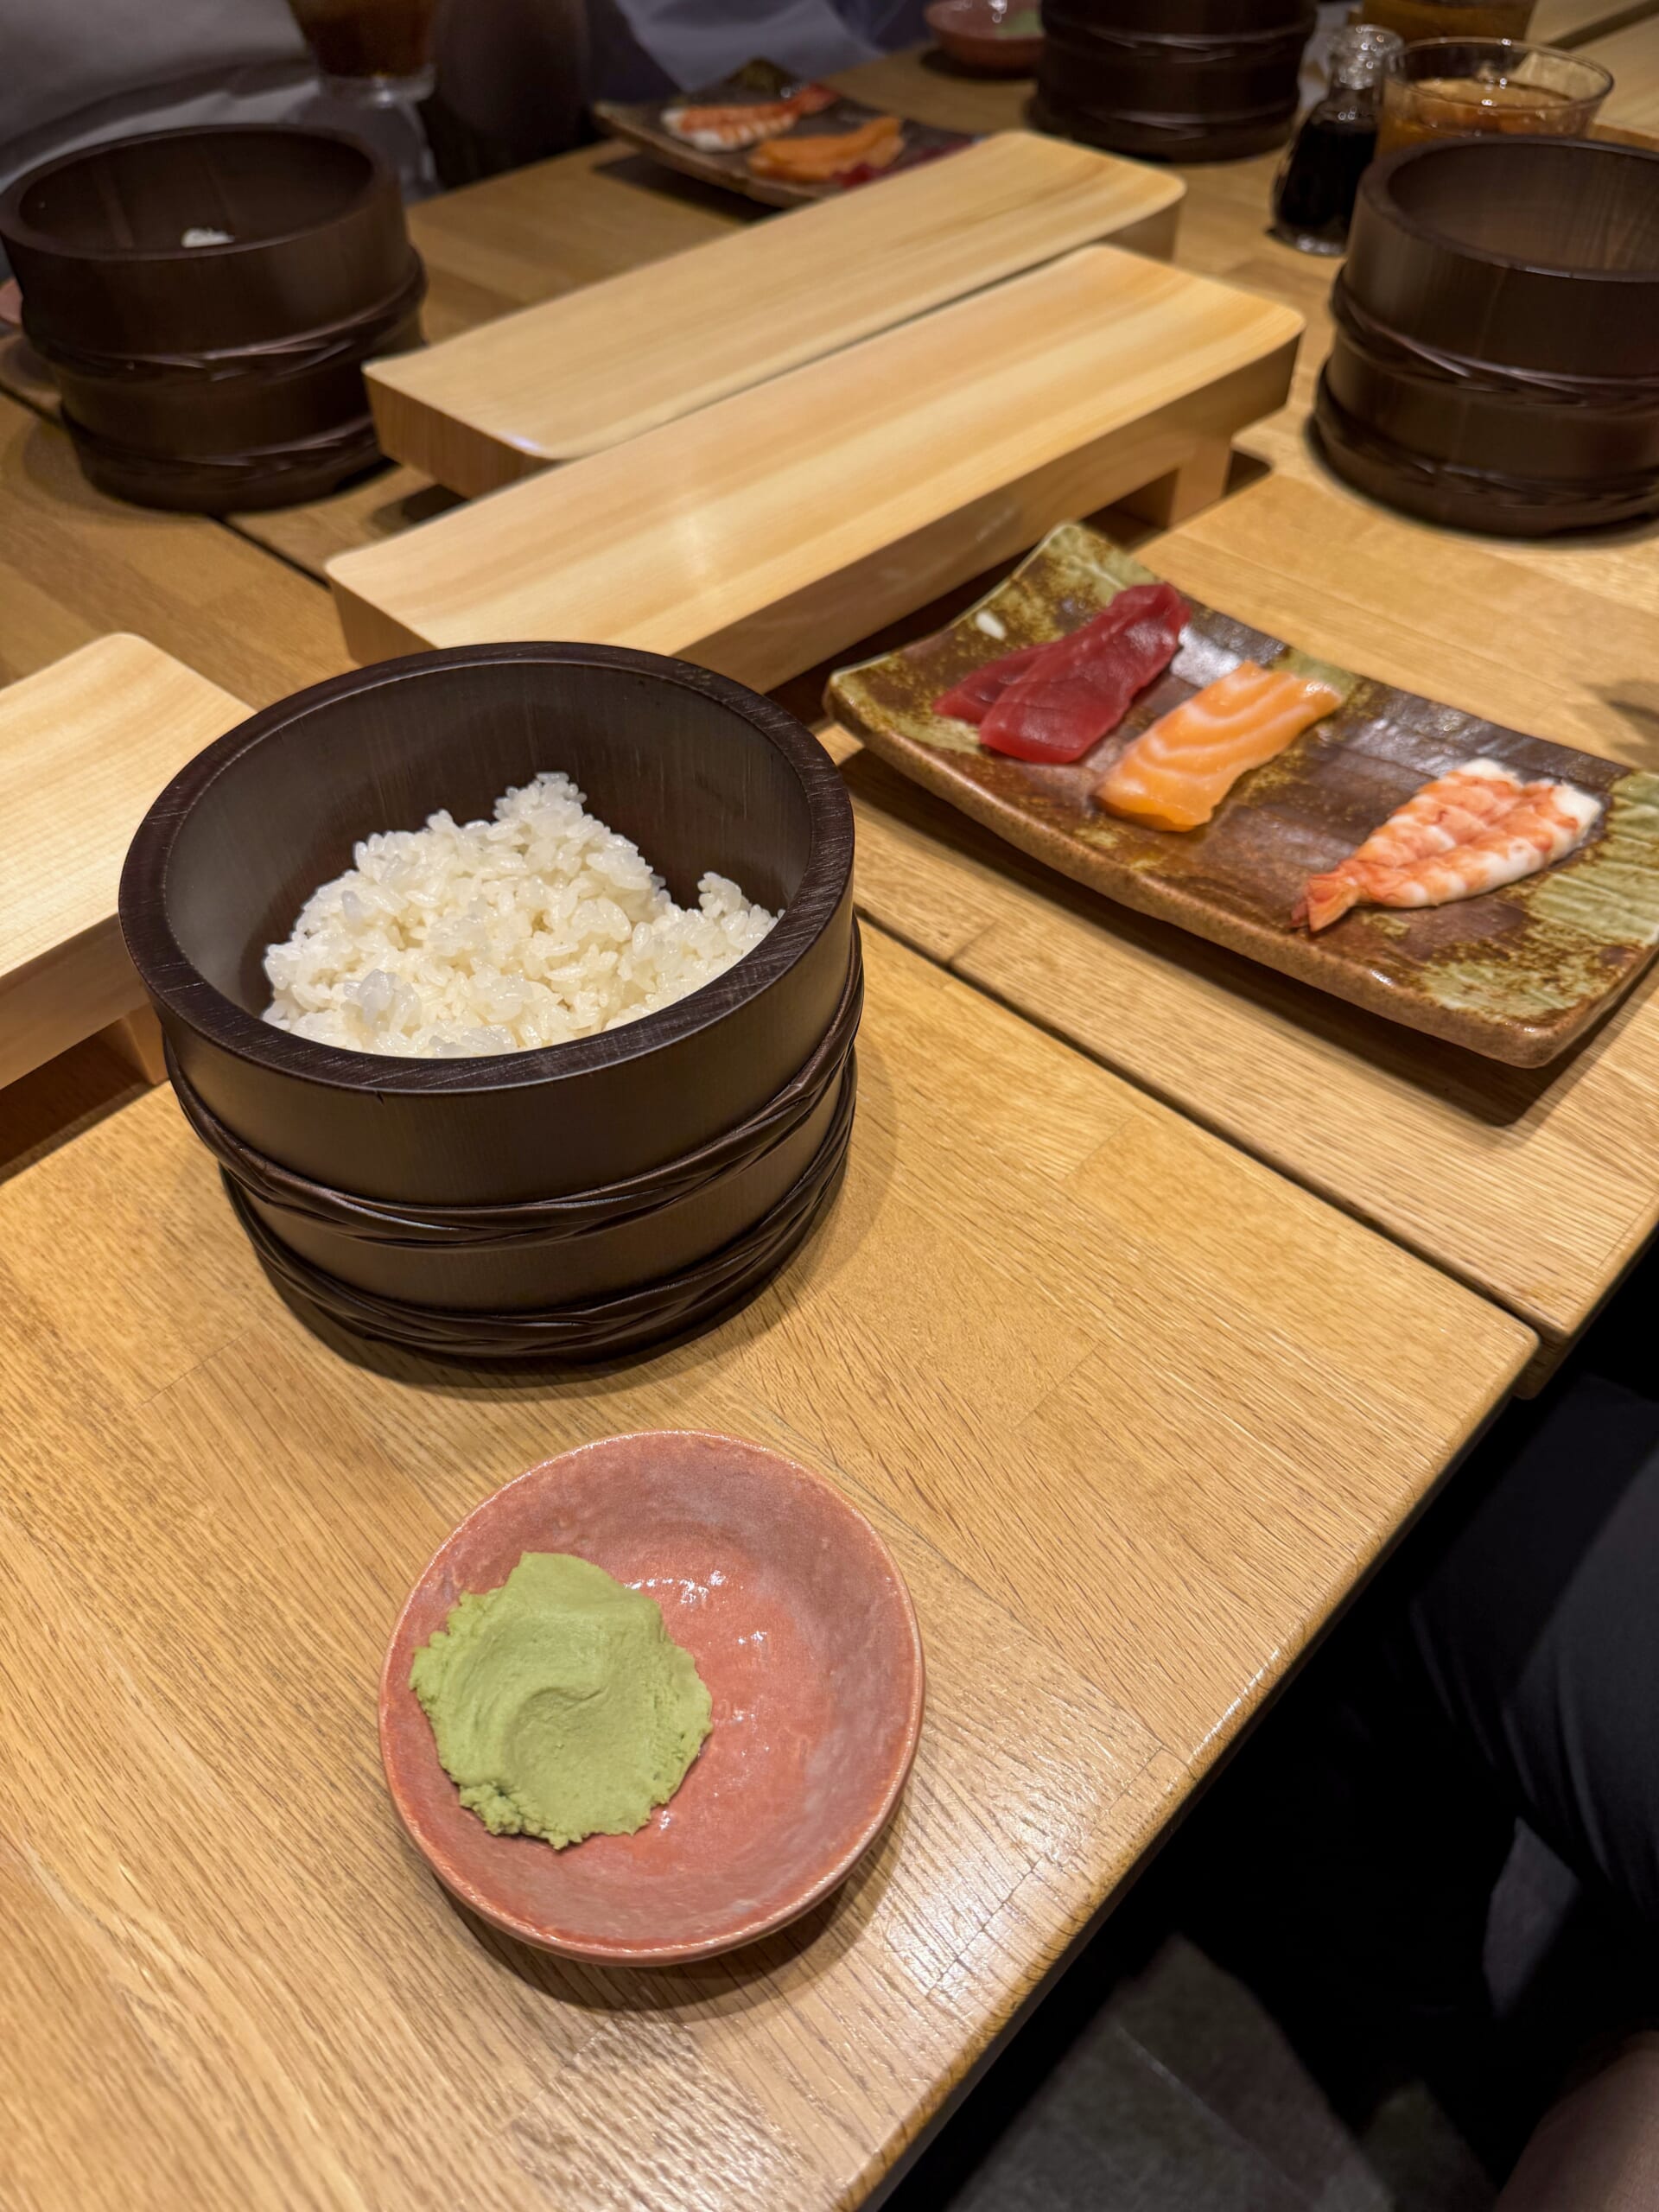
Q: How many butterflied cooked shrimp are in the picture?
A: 2